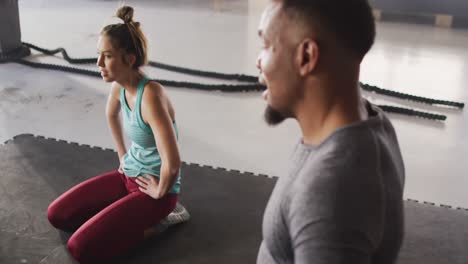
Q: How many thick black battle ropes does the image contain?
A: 2